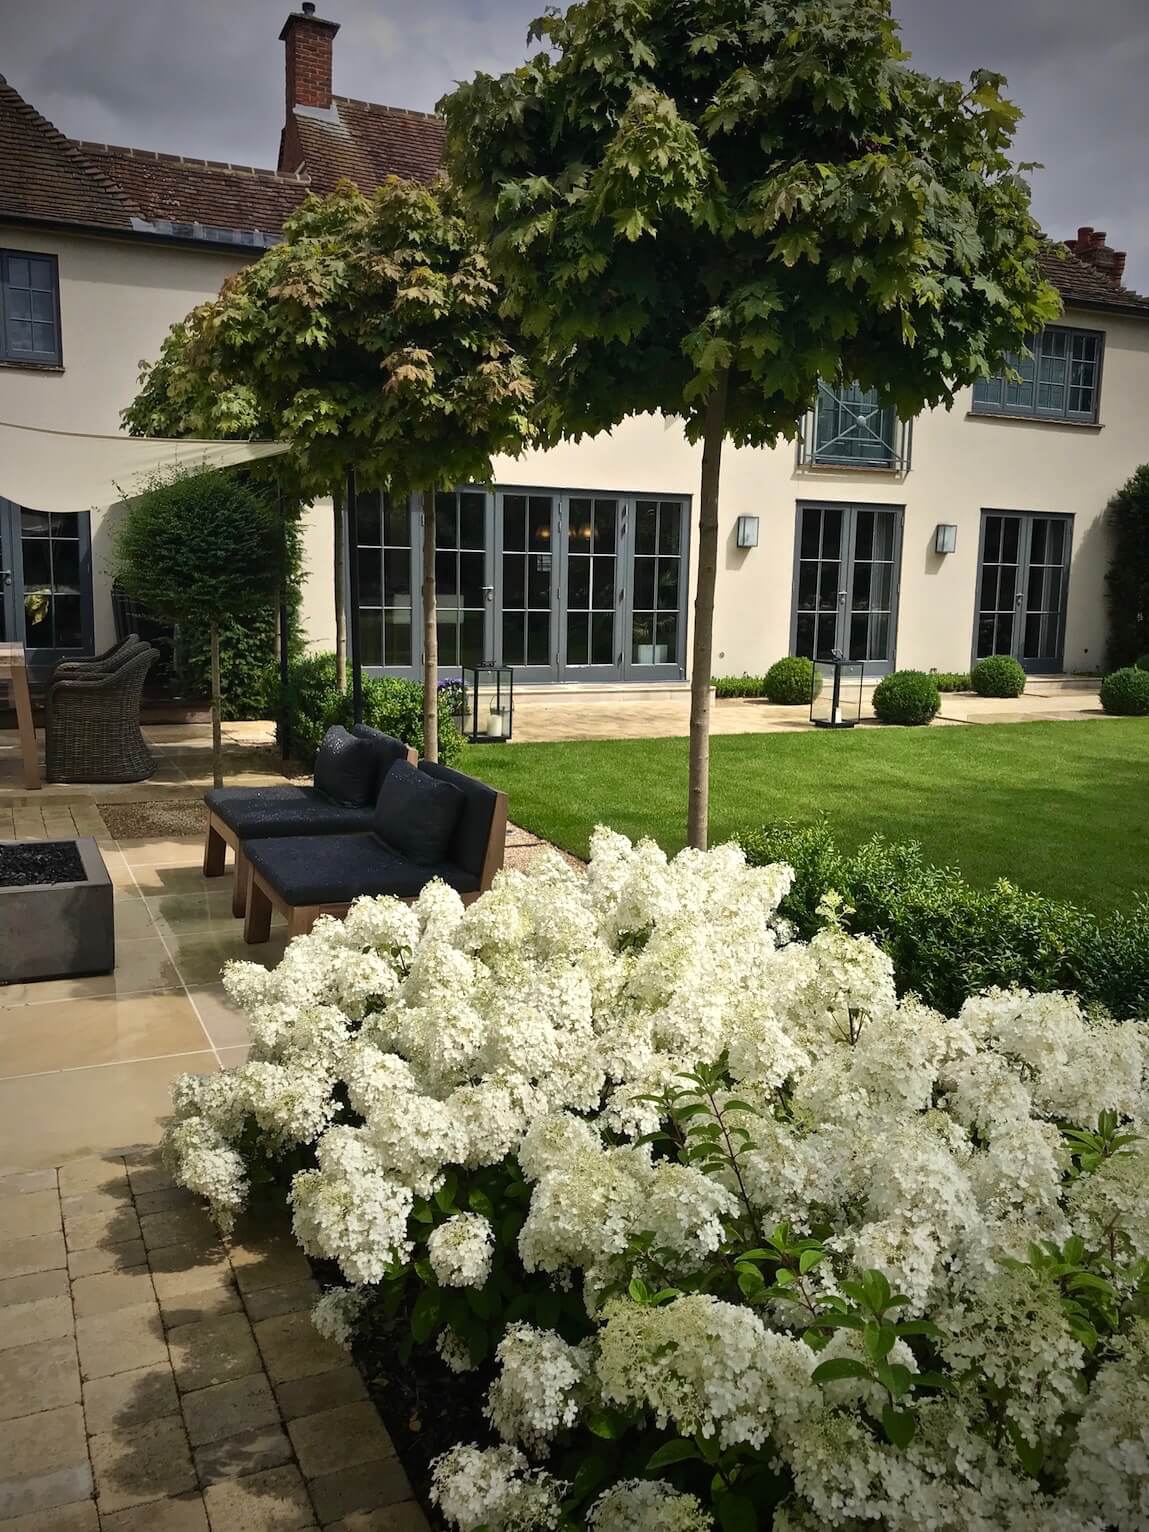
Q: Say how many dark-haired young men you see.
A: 0